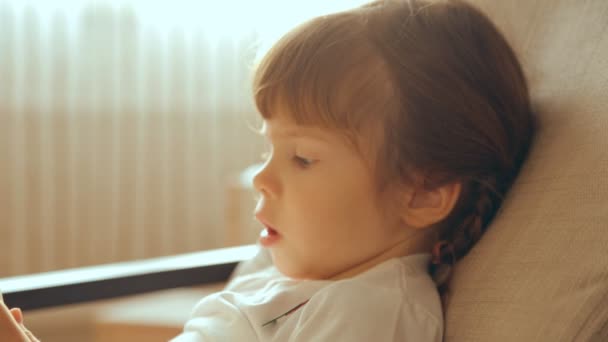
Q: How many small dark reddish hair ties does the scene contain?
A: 1